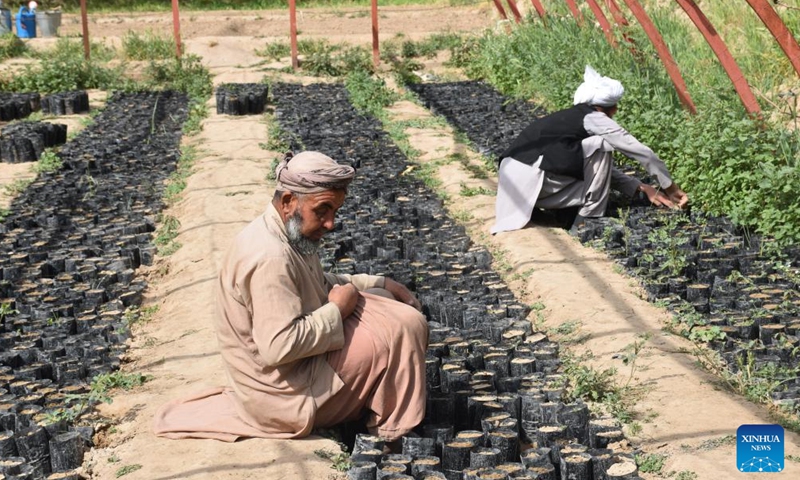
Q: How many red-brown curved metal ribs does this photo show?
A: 9